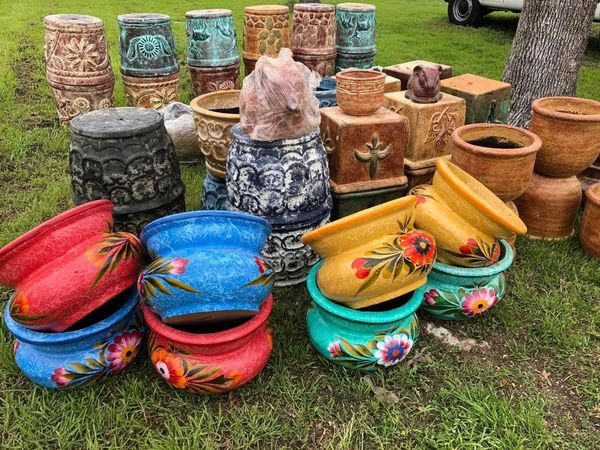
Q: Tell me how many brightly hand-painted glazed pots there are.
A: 8